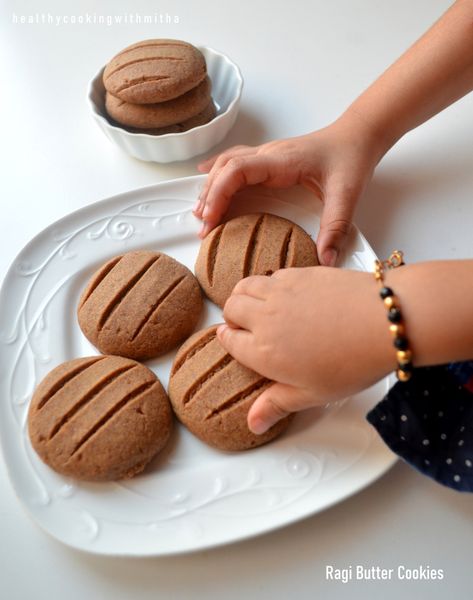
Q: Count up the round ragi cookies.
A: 7